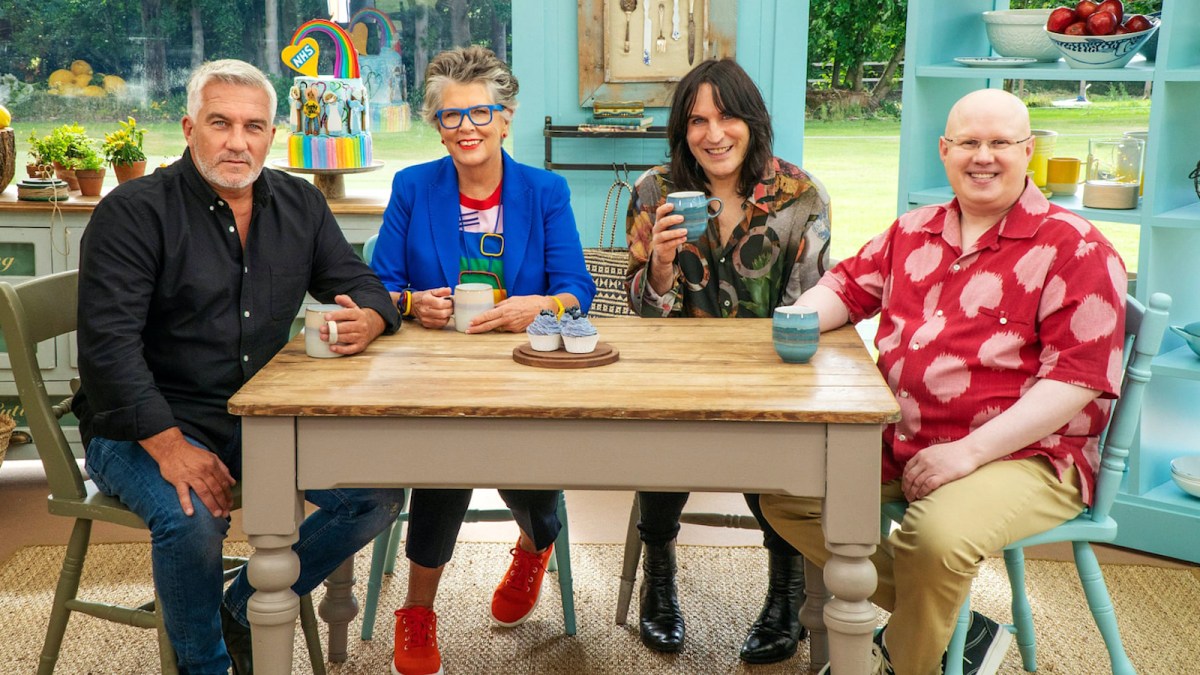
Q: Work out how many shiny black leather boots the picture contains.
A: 2